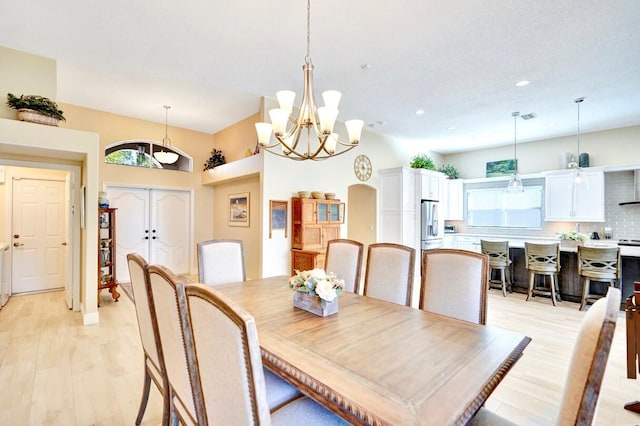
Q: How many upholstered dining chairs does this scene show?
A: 8